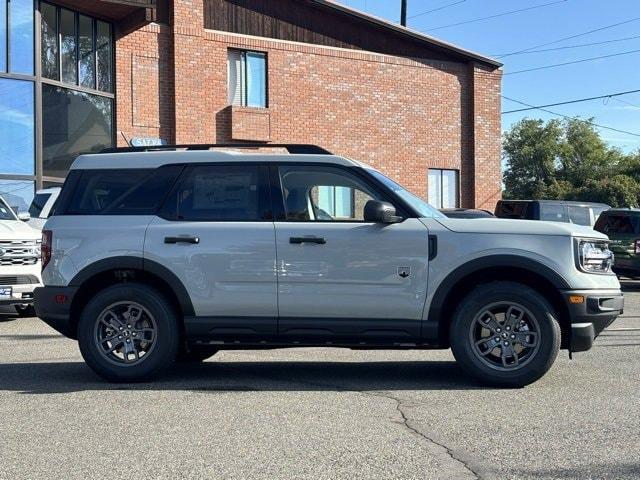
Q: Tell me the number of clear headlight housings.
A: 1